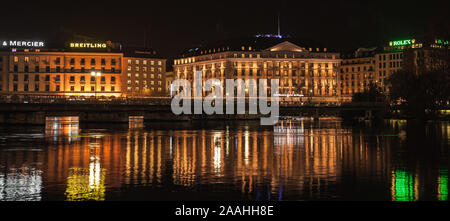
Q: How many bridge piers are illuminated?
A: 2